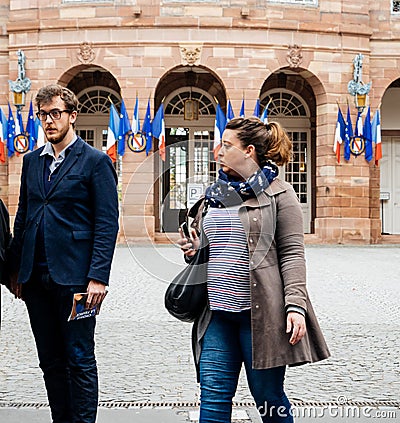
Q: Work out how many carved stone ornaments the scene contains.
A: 3